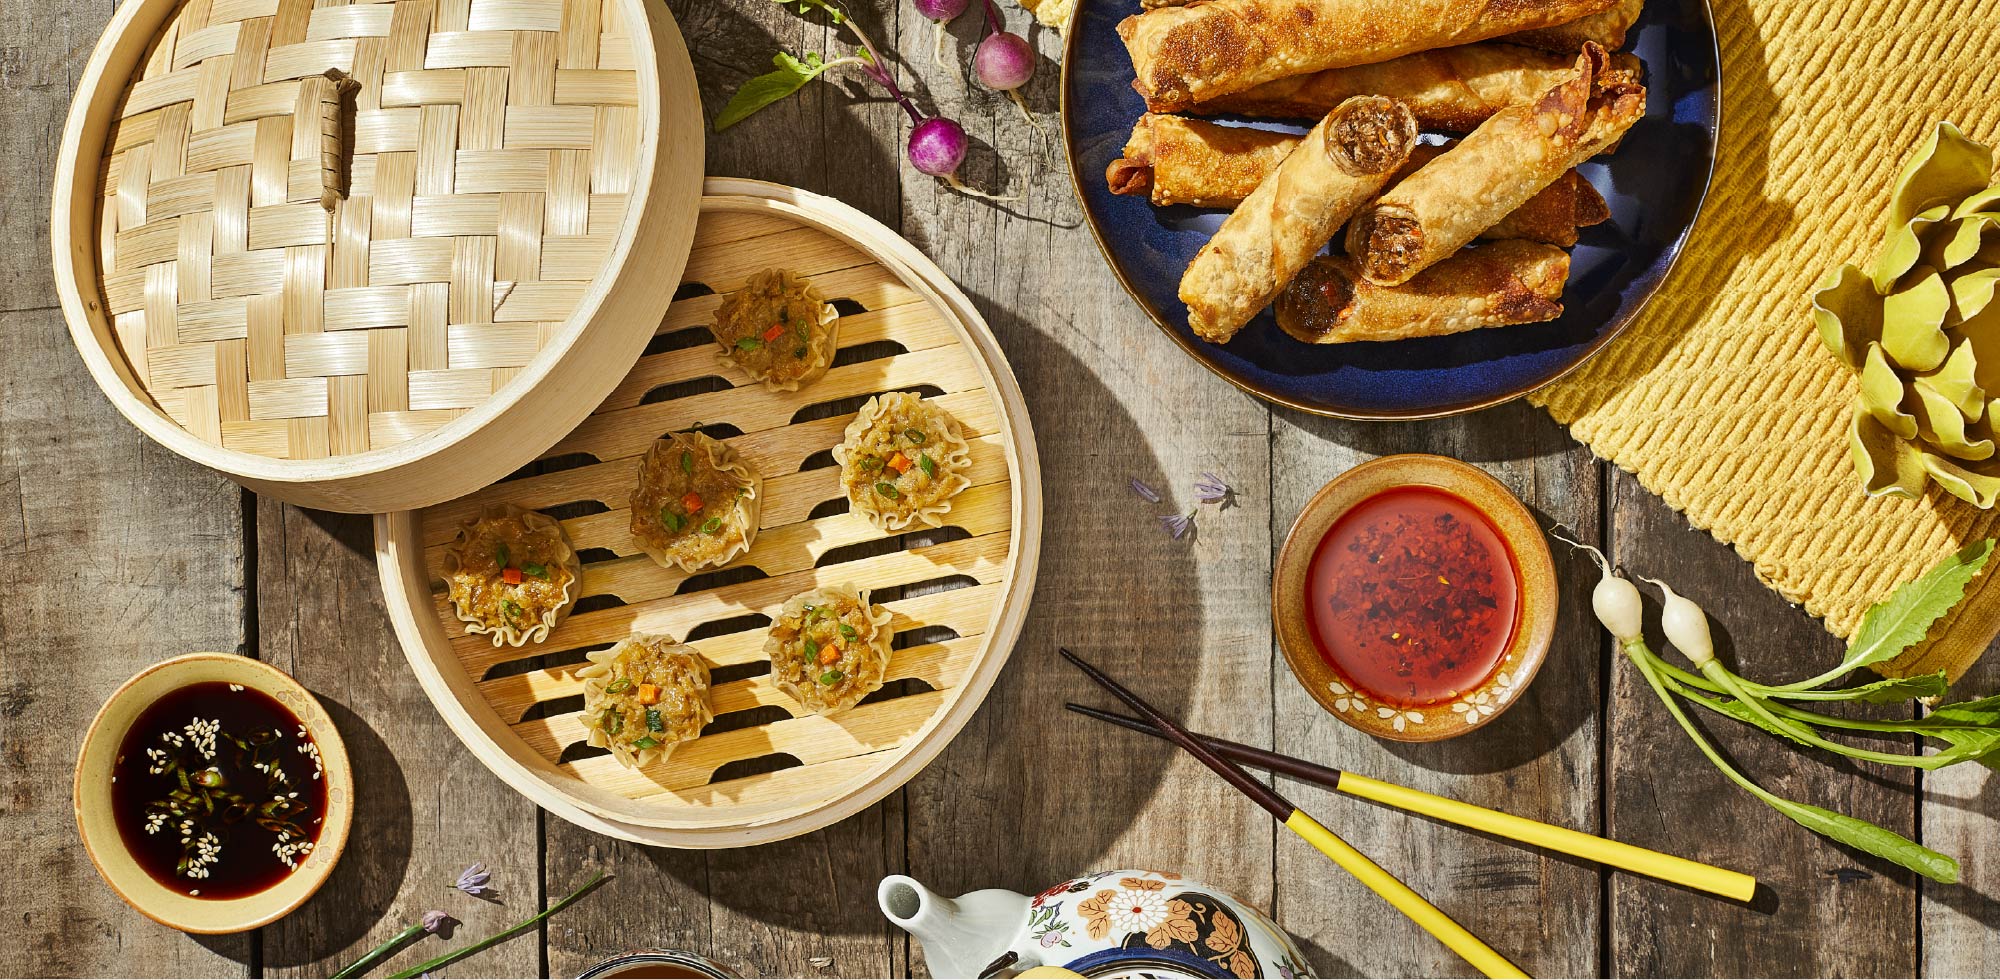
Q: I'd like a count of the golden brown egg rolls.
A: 7